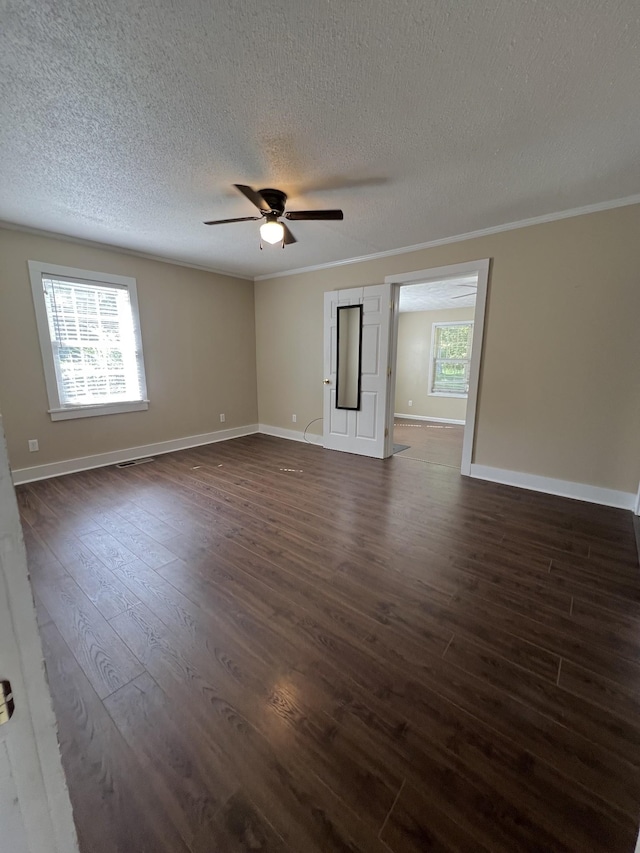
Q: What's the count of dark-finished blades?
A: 4